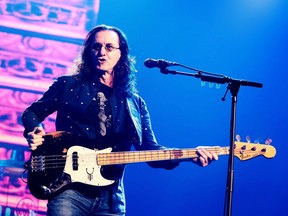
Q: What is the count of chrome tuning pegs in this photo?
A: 4